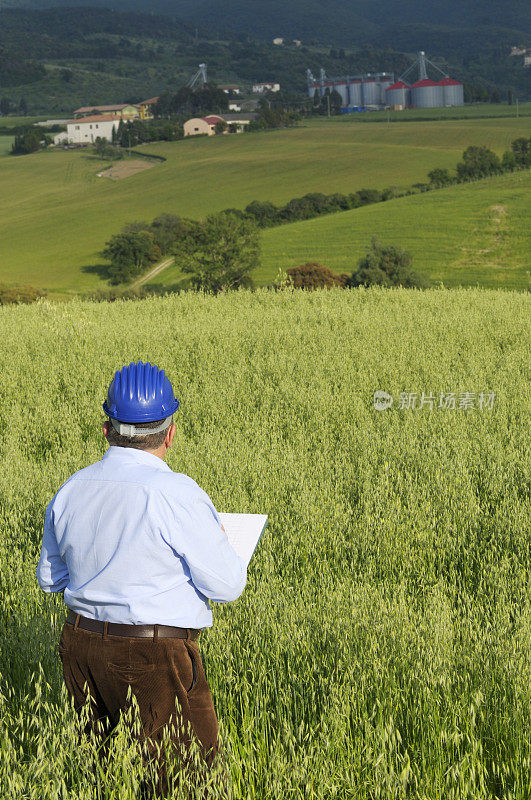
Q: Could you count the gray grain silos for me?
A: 9